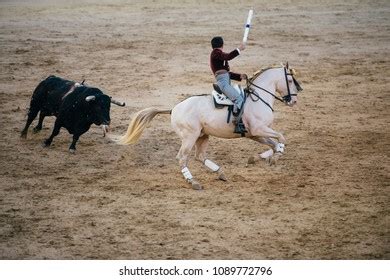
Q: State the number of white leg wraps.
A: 4